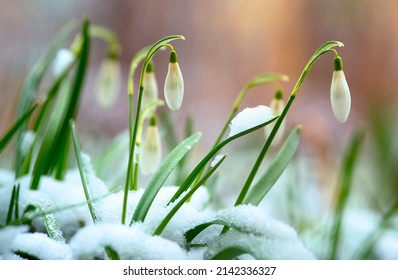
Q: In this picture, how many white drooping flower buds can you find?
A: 6